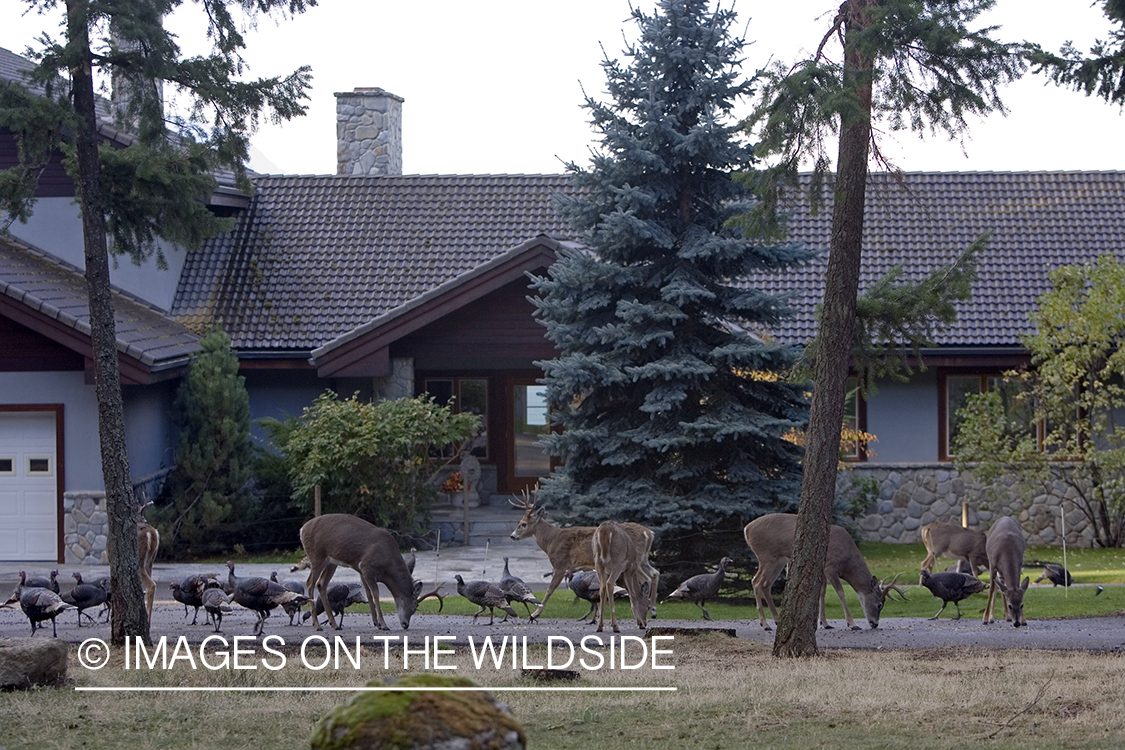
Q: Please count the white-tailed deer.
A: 7